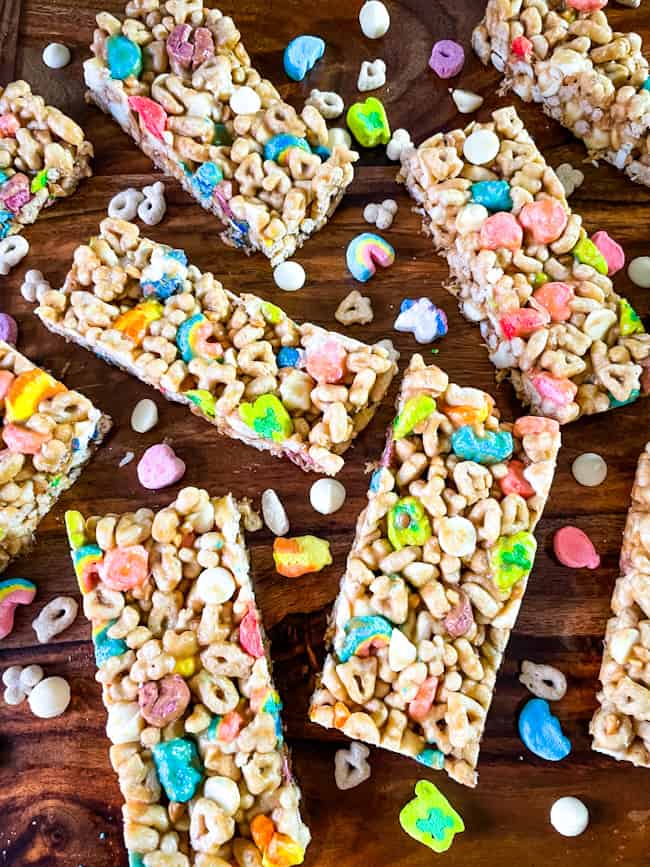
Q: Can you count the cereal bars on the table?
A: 9